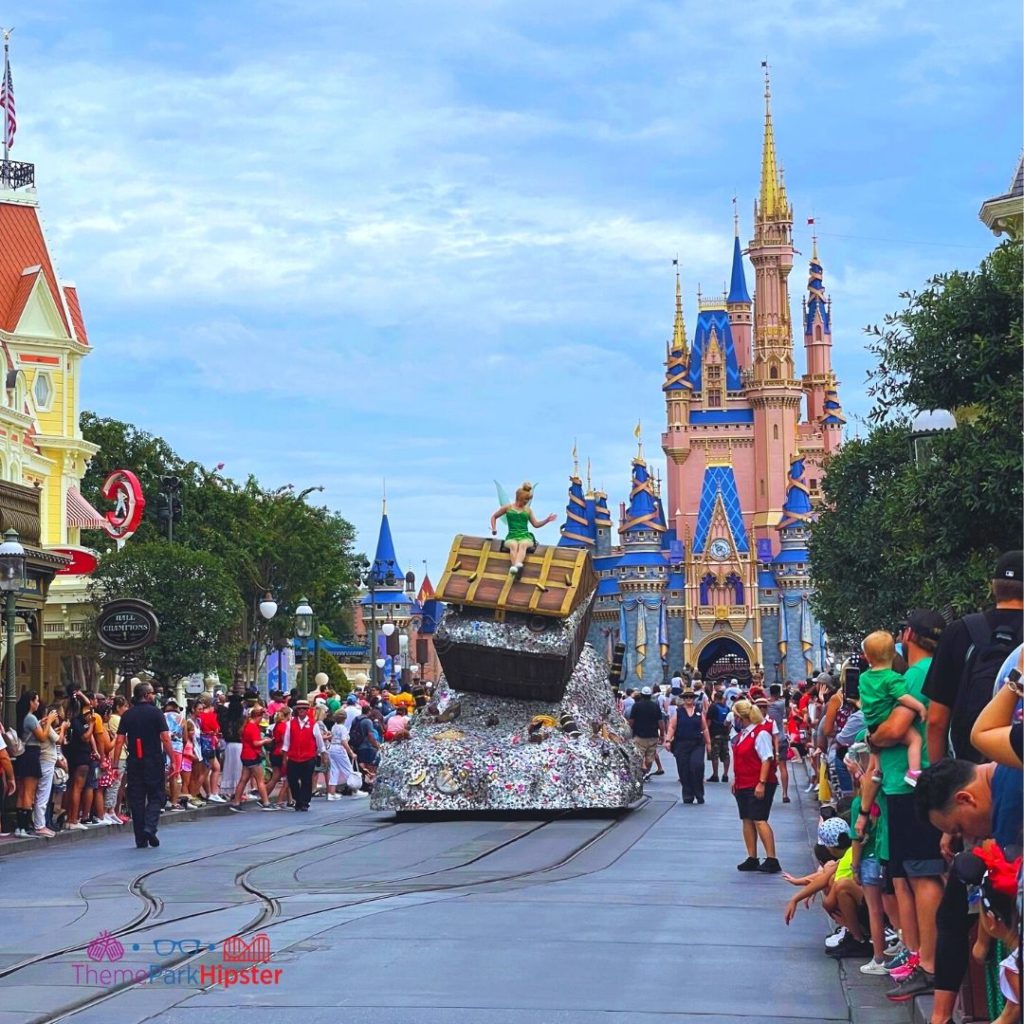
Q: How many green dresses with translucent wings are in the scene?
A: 1